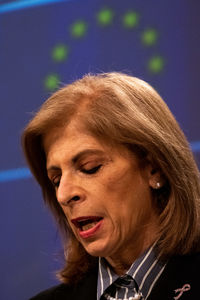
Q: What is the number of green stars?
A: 7